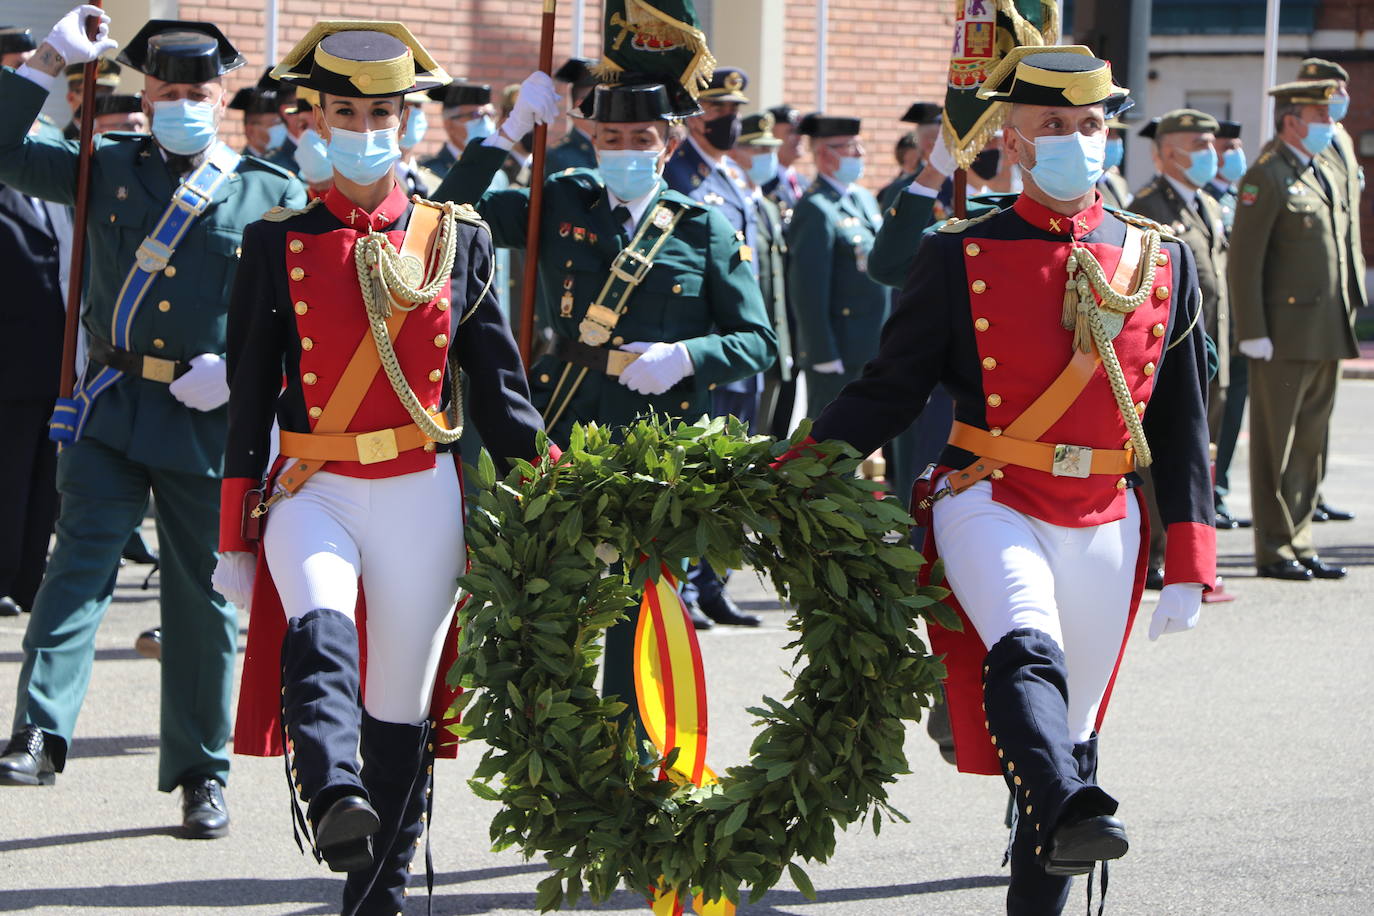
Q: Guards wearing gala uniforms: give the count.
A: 2